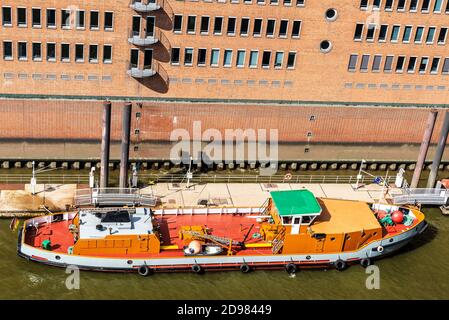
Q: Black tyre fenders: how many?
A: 6